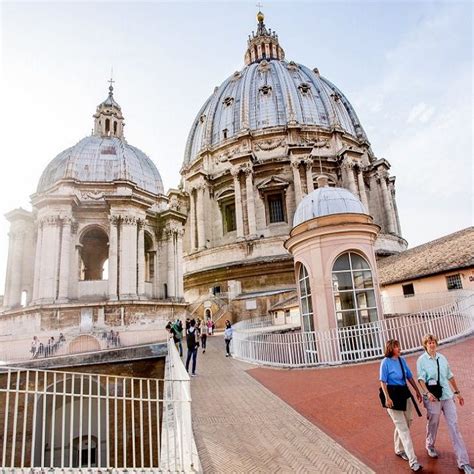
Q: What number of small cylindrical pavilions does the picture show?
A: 1